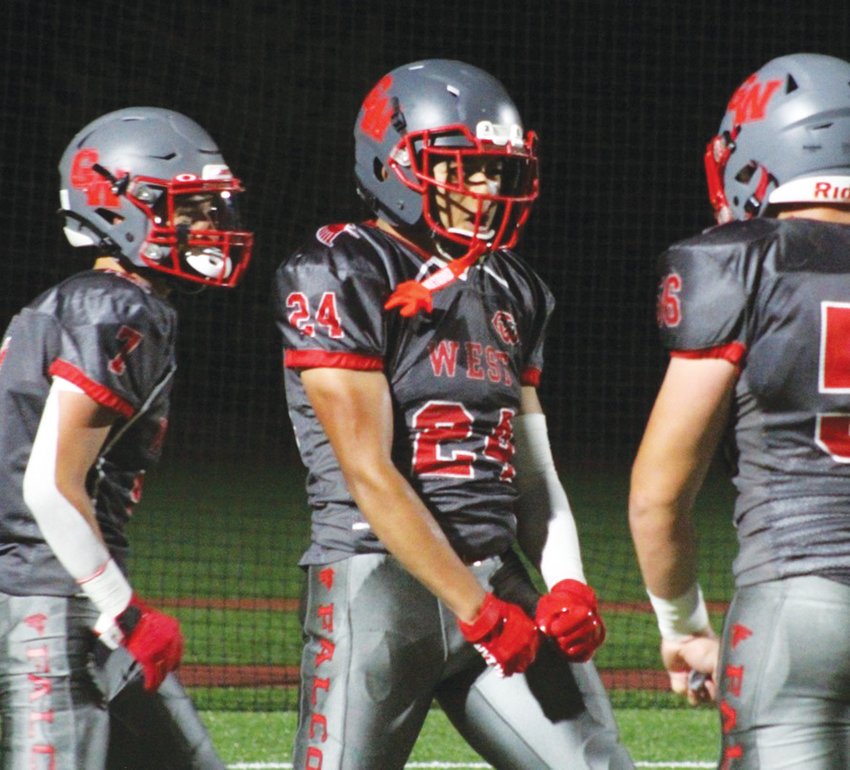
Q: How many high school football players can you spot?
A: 3